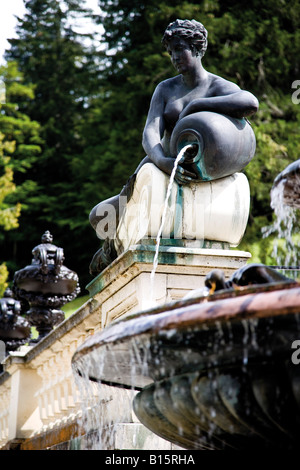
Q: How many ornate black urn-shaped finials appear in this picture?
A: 2